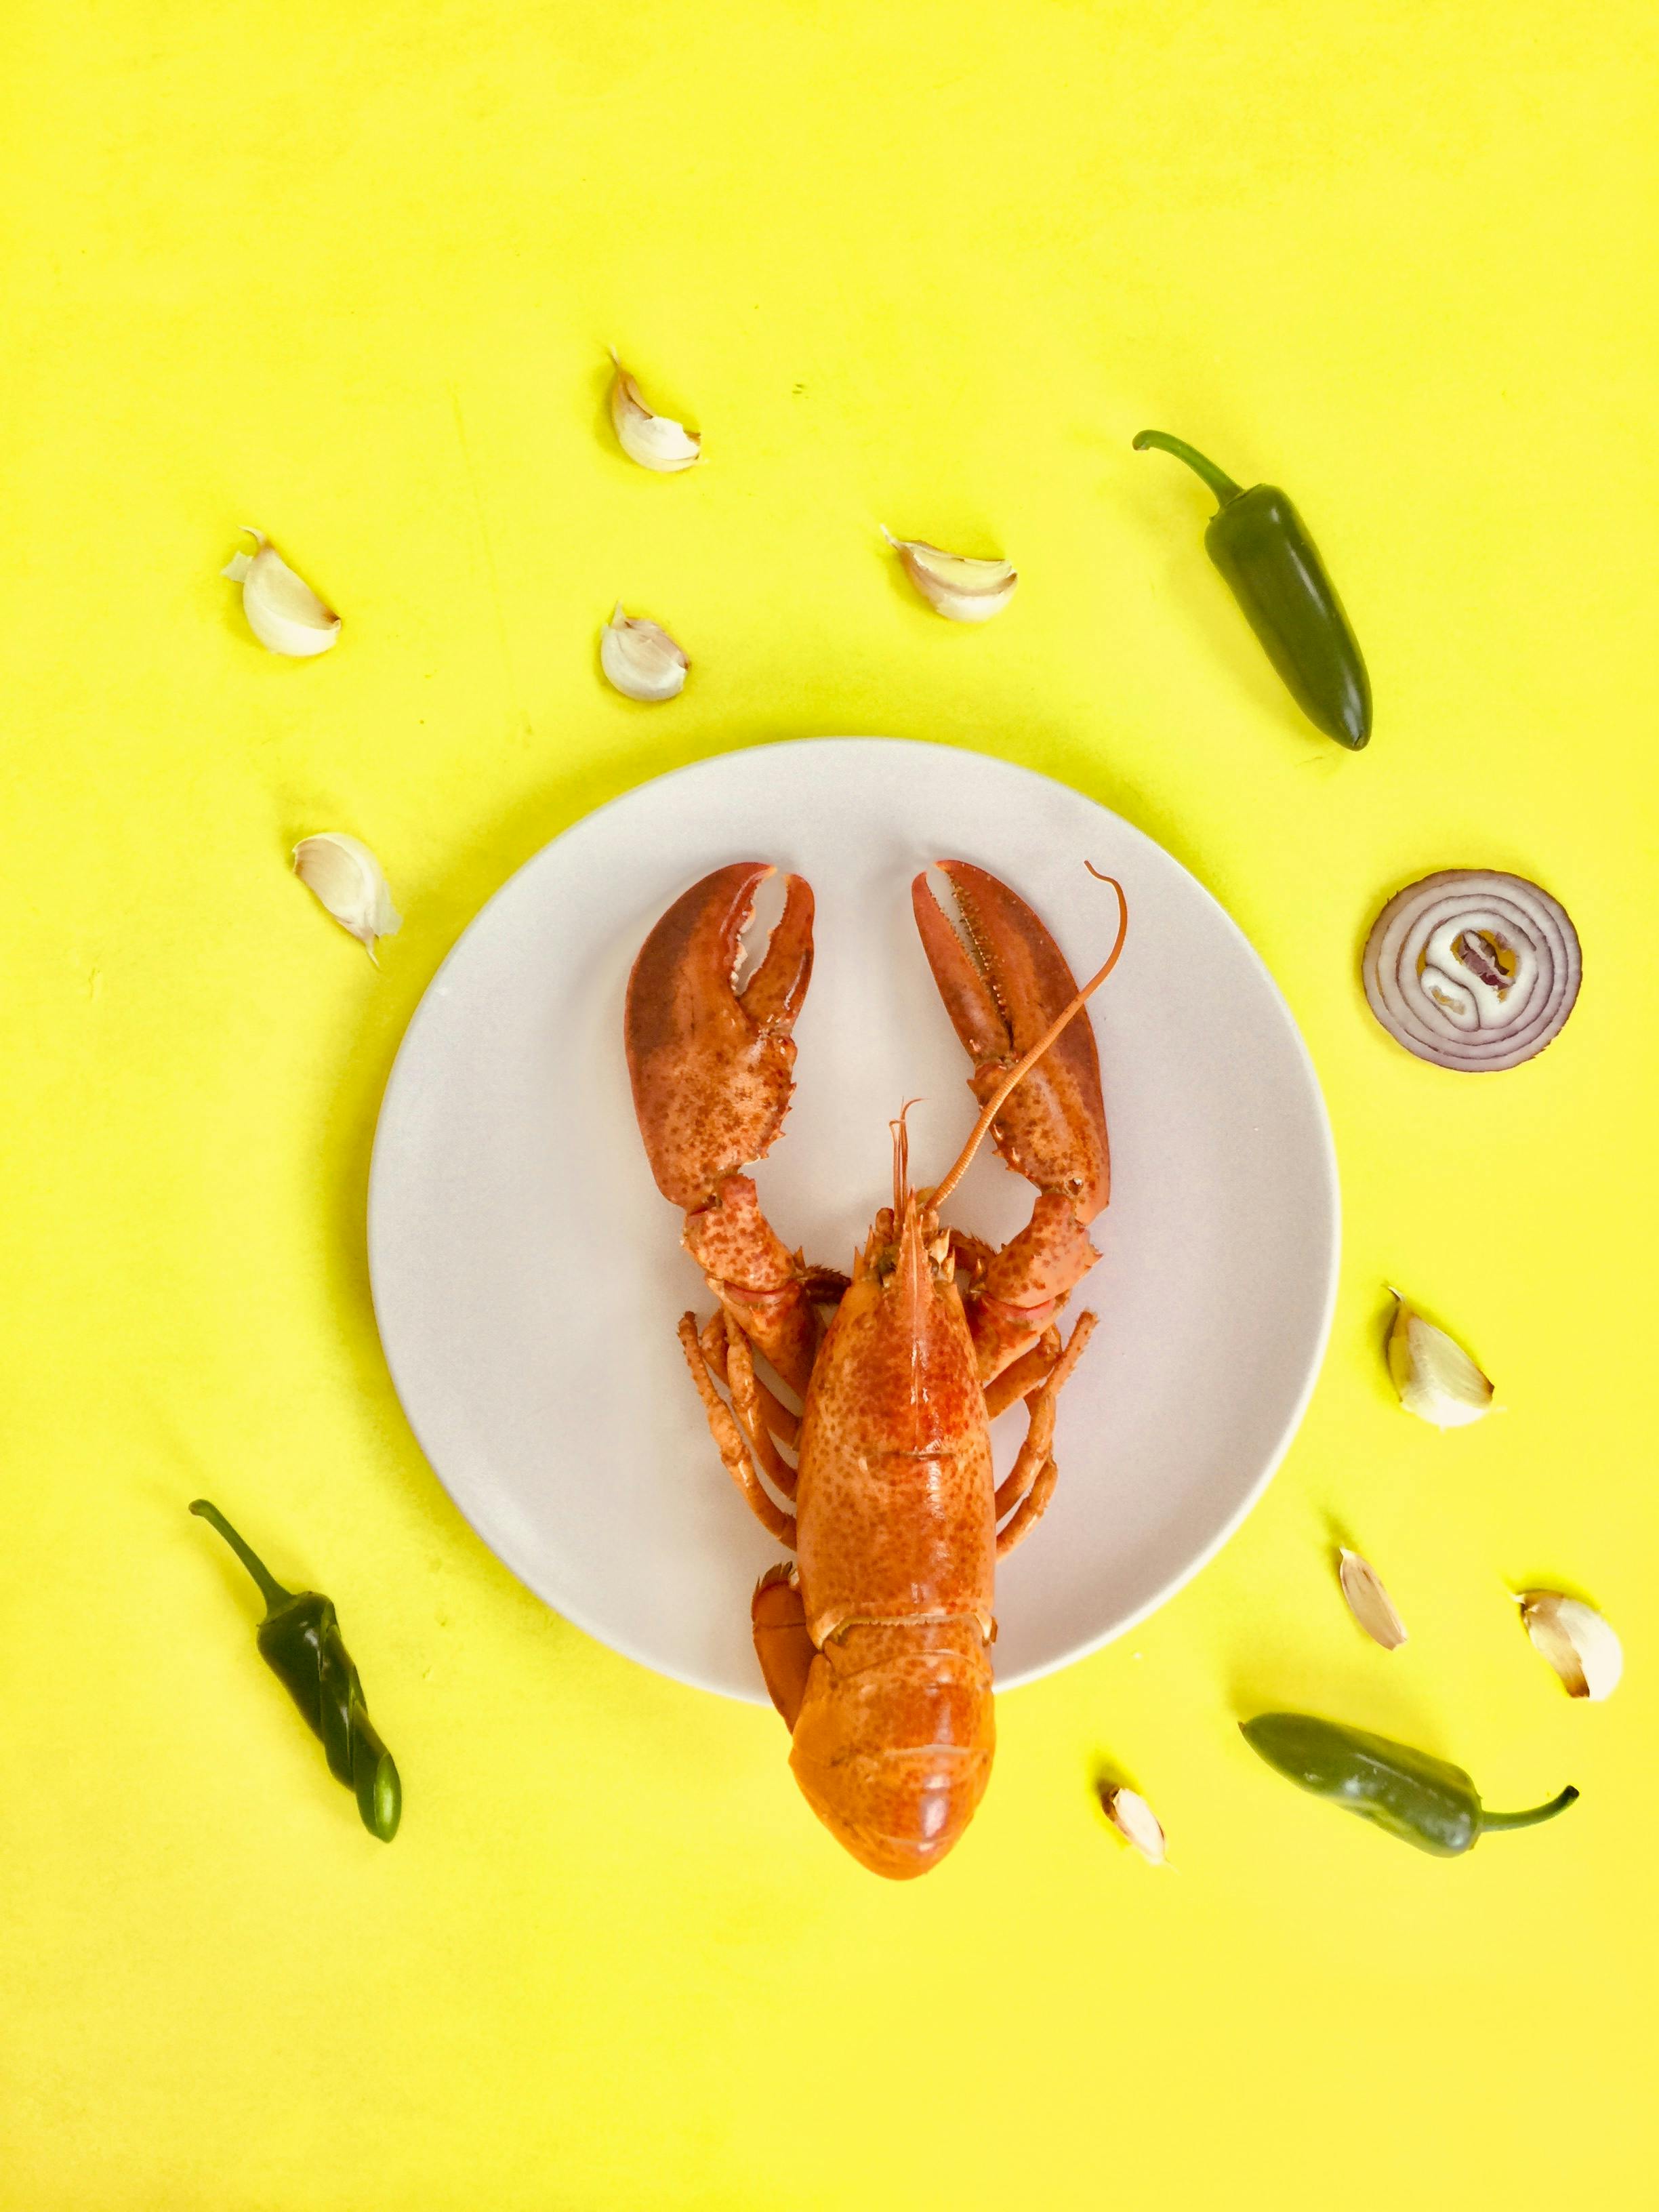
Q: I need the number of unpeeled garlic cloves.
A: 9